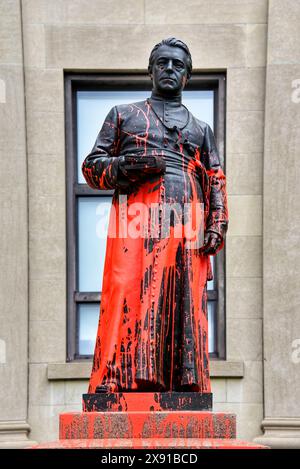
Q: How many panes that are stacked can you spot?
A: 3